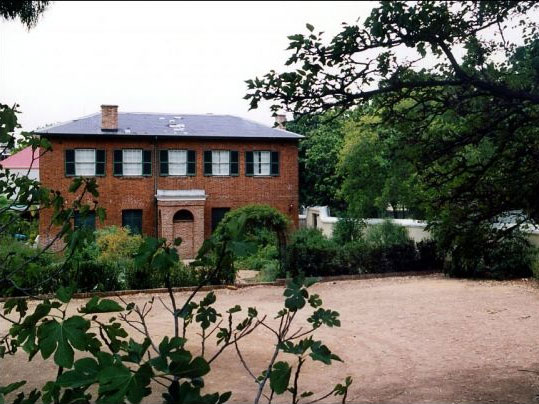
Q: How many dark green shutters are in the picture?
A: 10